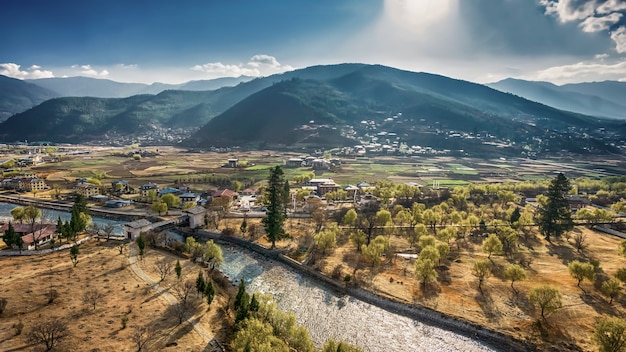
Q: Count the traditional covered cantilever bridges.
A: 1